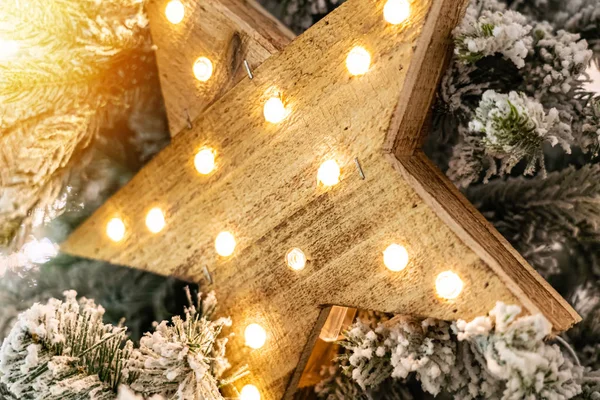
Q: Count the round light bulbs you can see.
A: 15